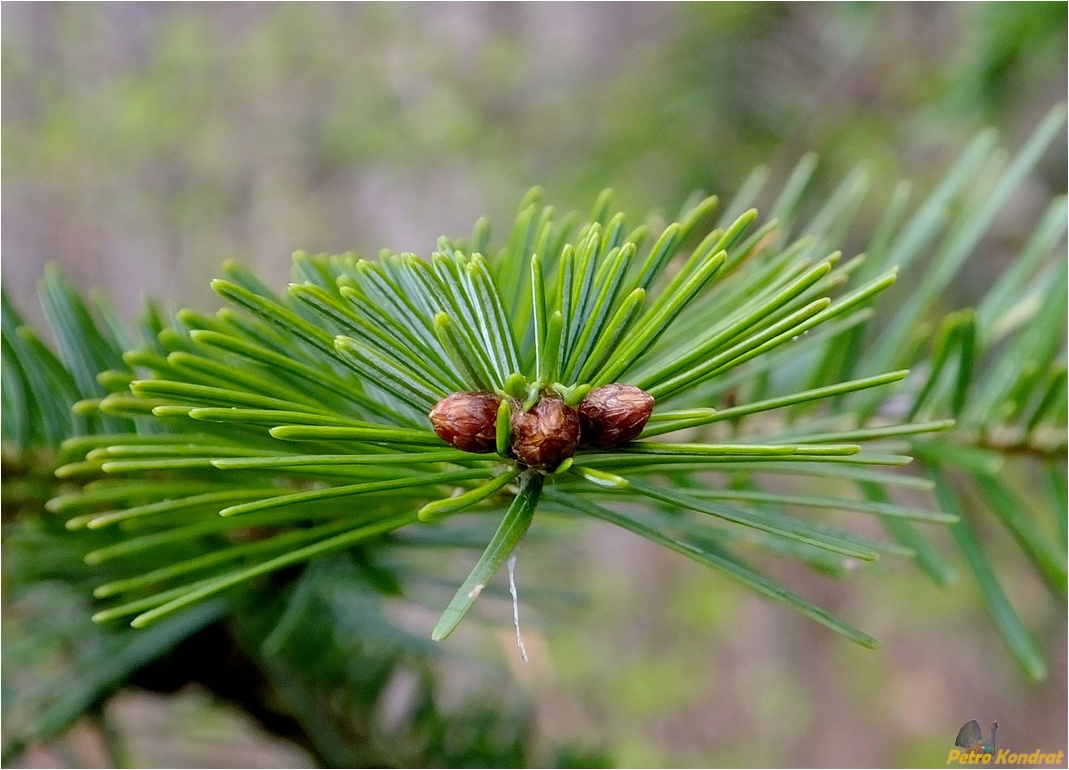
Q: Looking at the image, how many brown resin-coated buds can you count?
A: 3